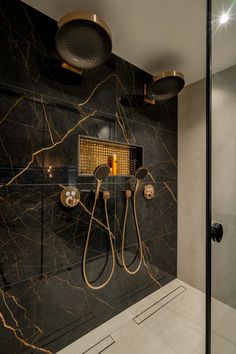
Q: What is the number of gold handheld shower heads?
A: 2